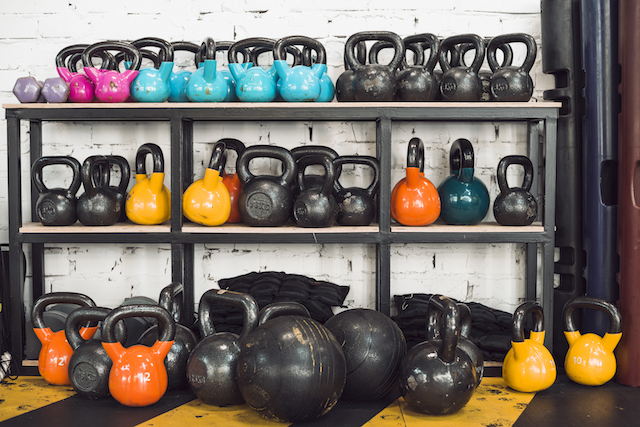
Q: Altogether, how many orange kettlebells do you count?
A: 4